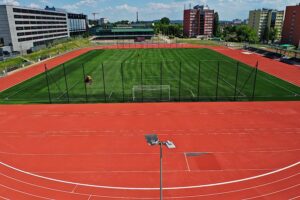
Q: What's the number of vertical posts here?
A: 12